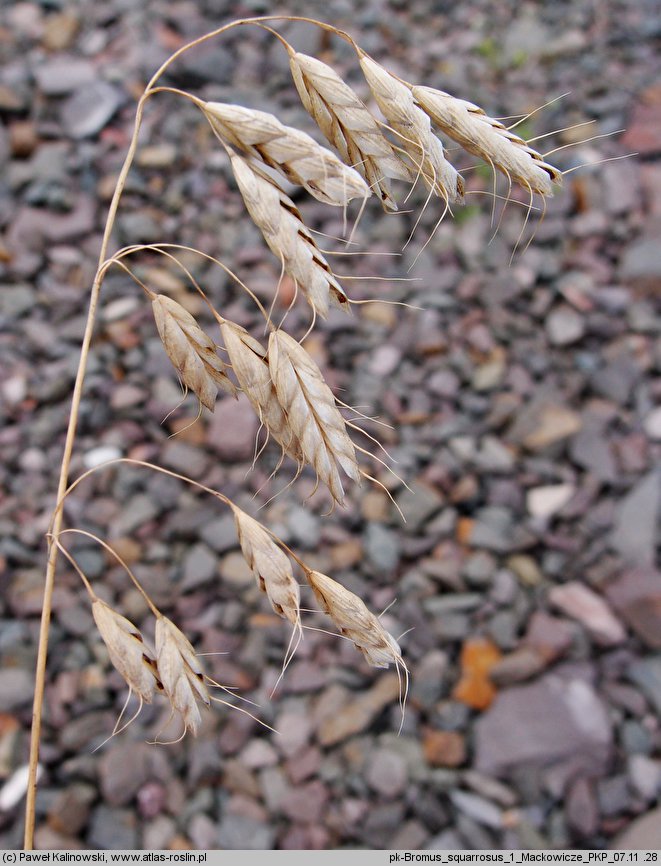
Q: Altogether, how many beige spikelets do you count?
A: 12